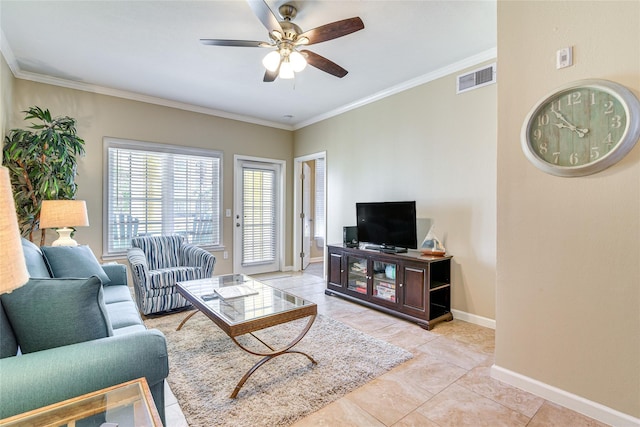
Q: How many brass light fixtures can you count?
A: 1